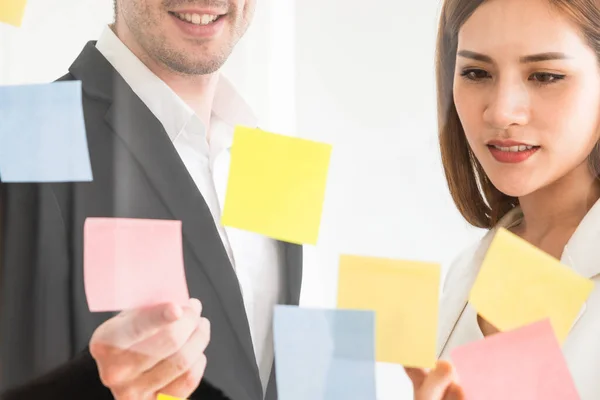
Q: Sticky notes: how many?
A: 9